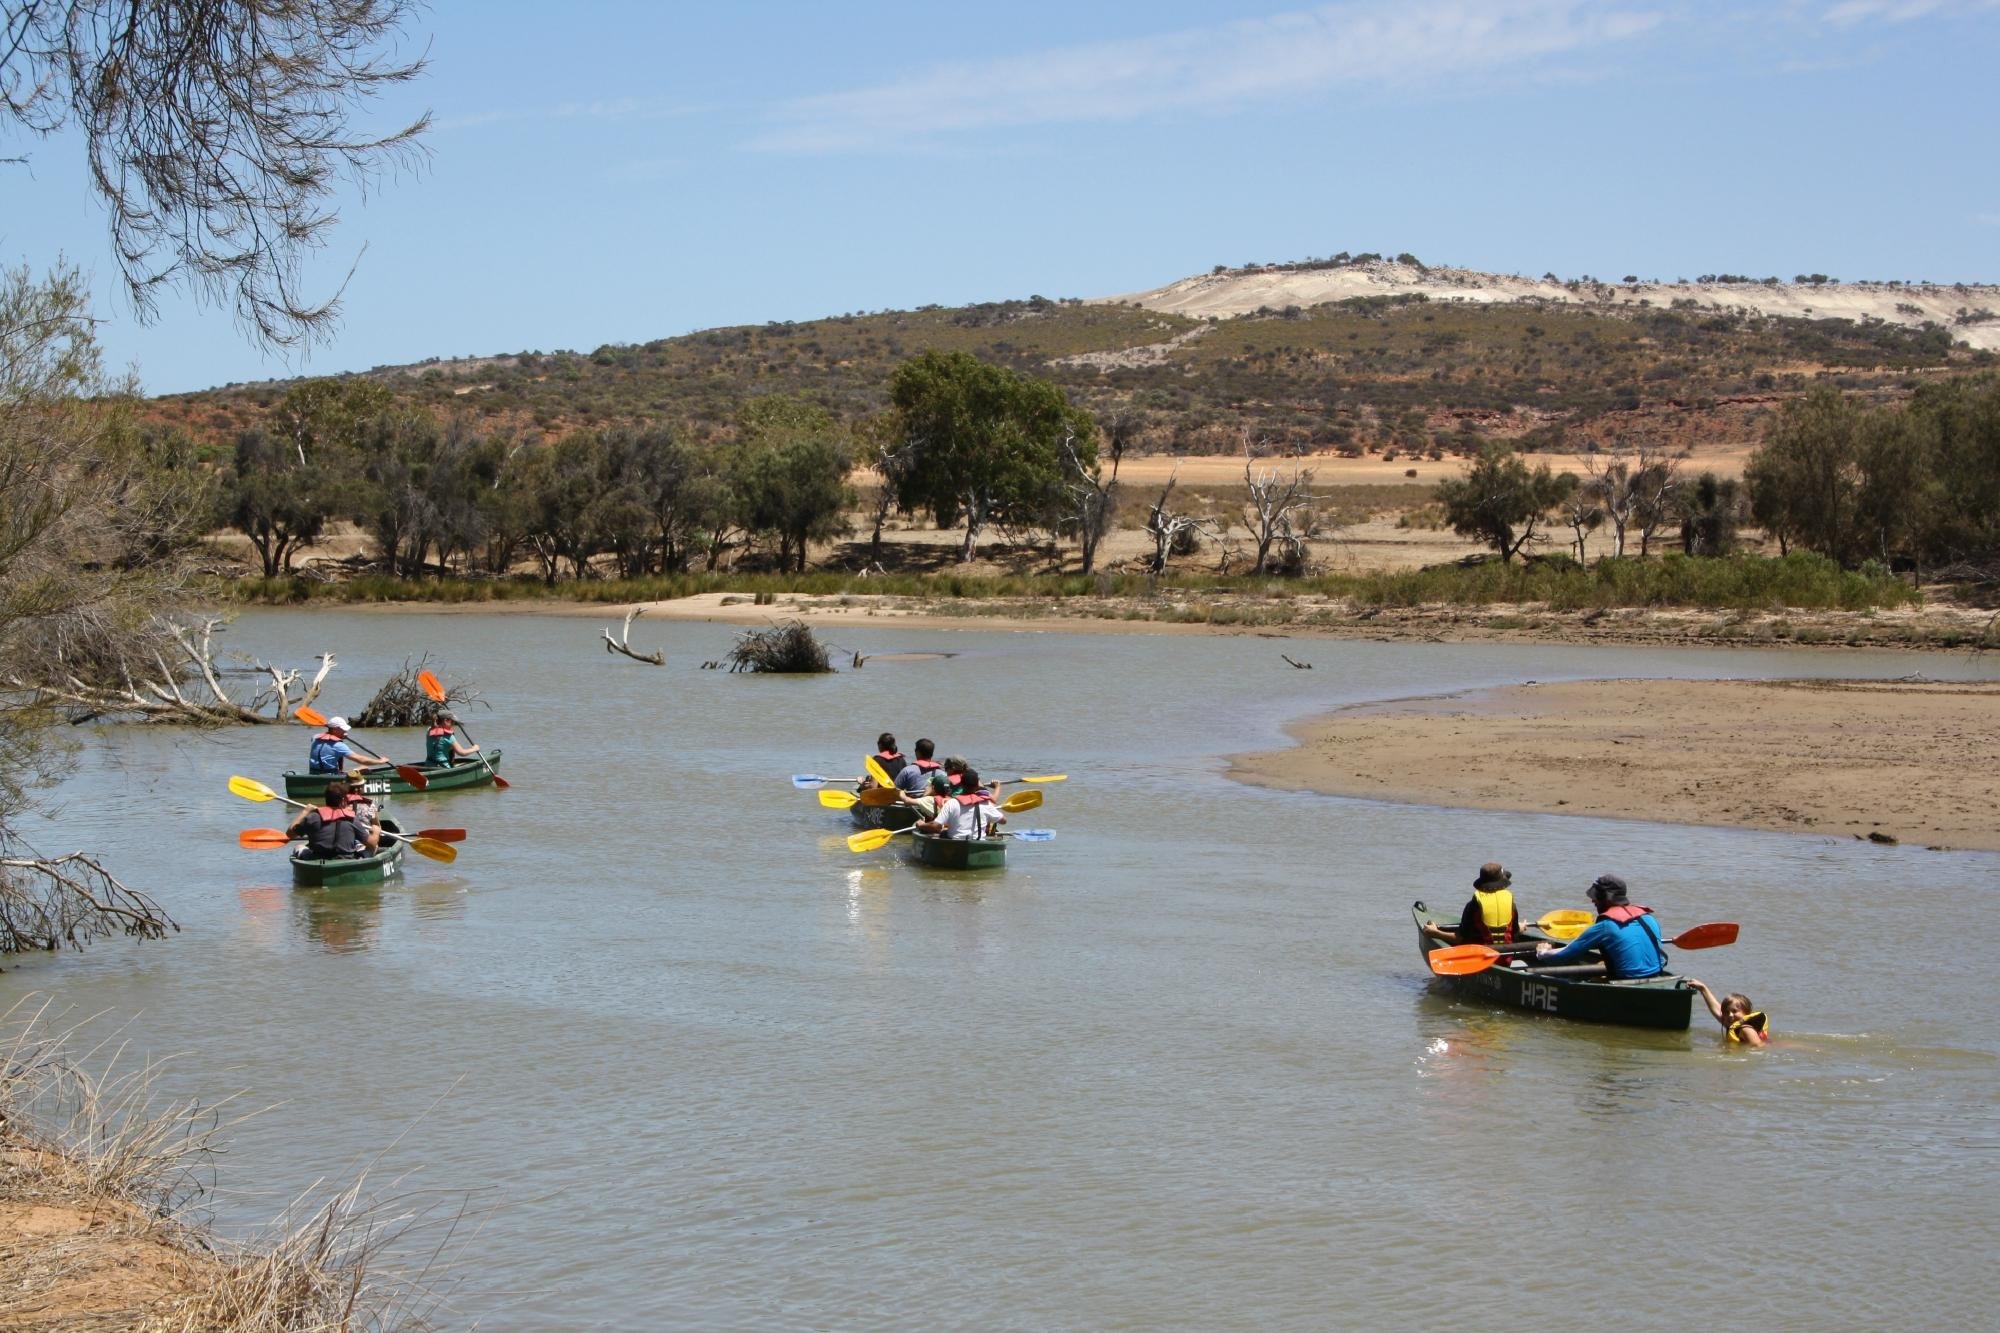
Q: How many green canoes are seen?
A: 5